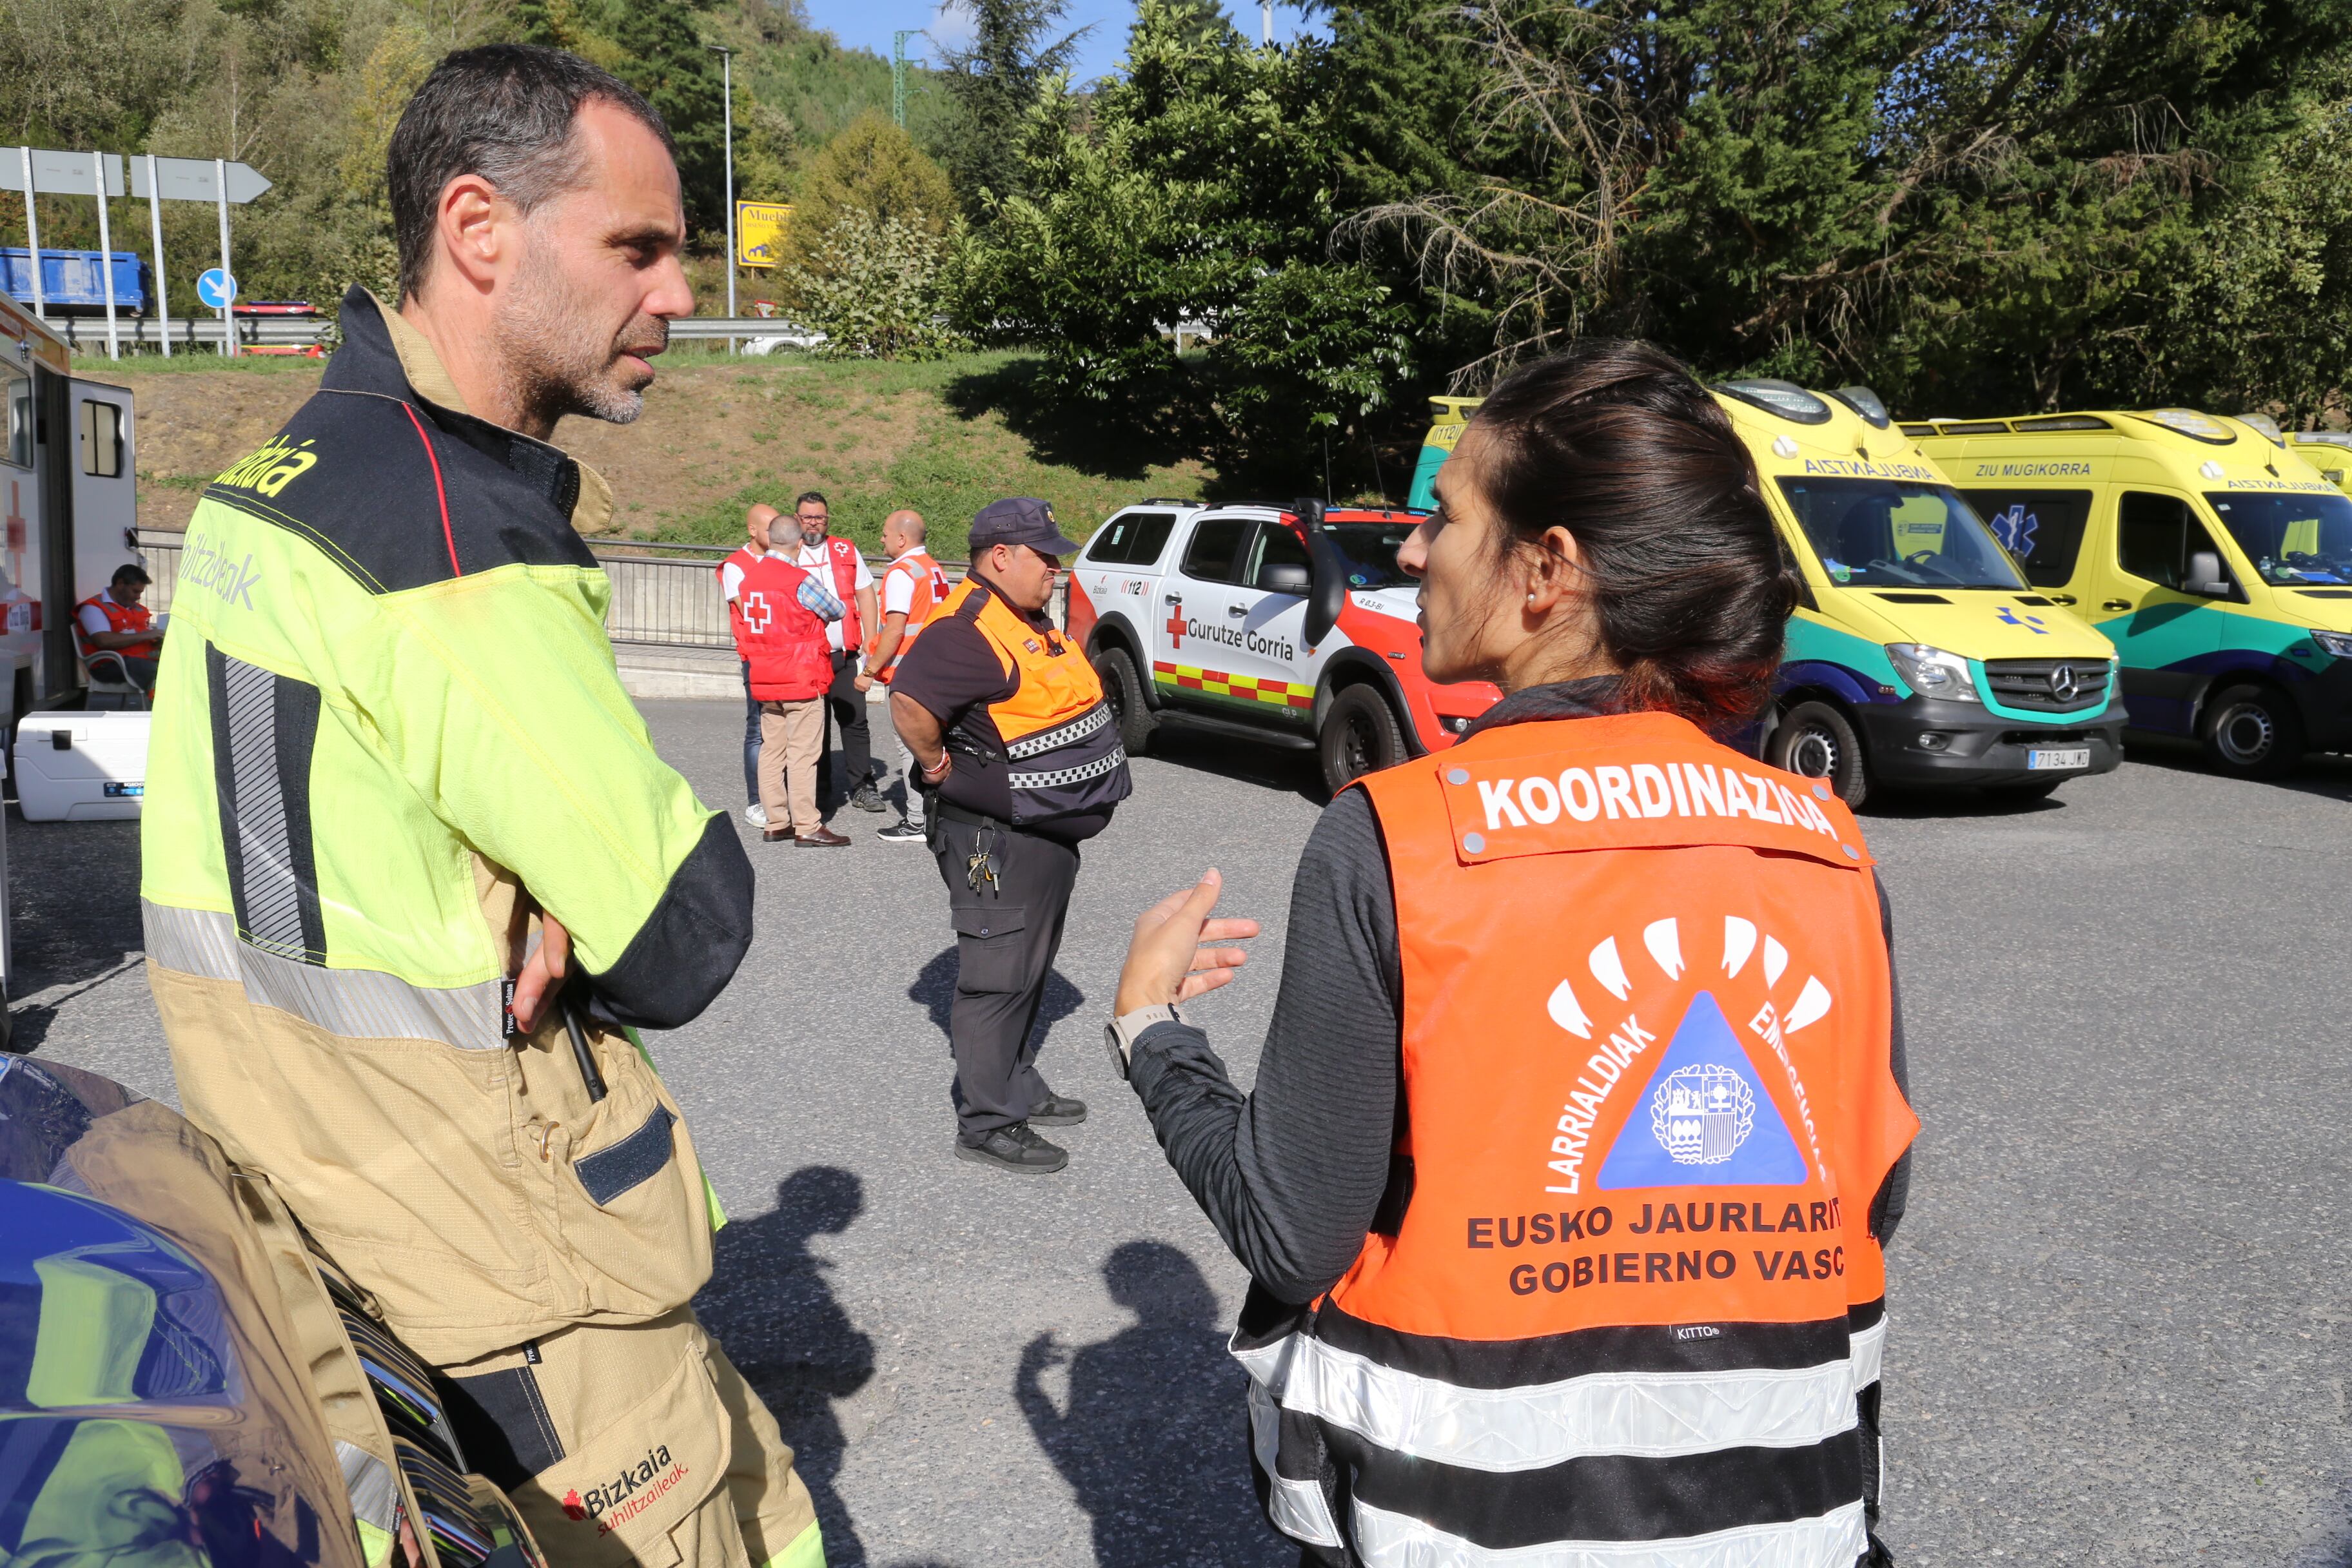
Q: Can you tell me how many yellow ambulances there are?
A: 3